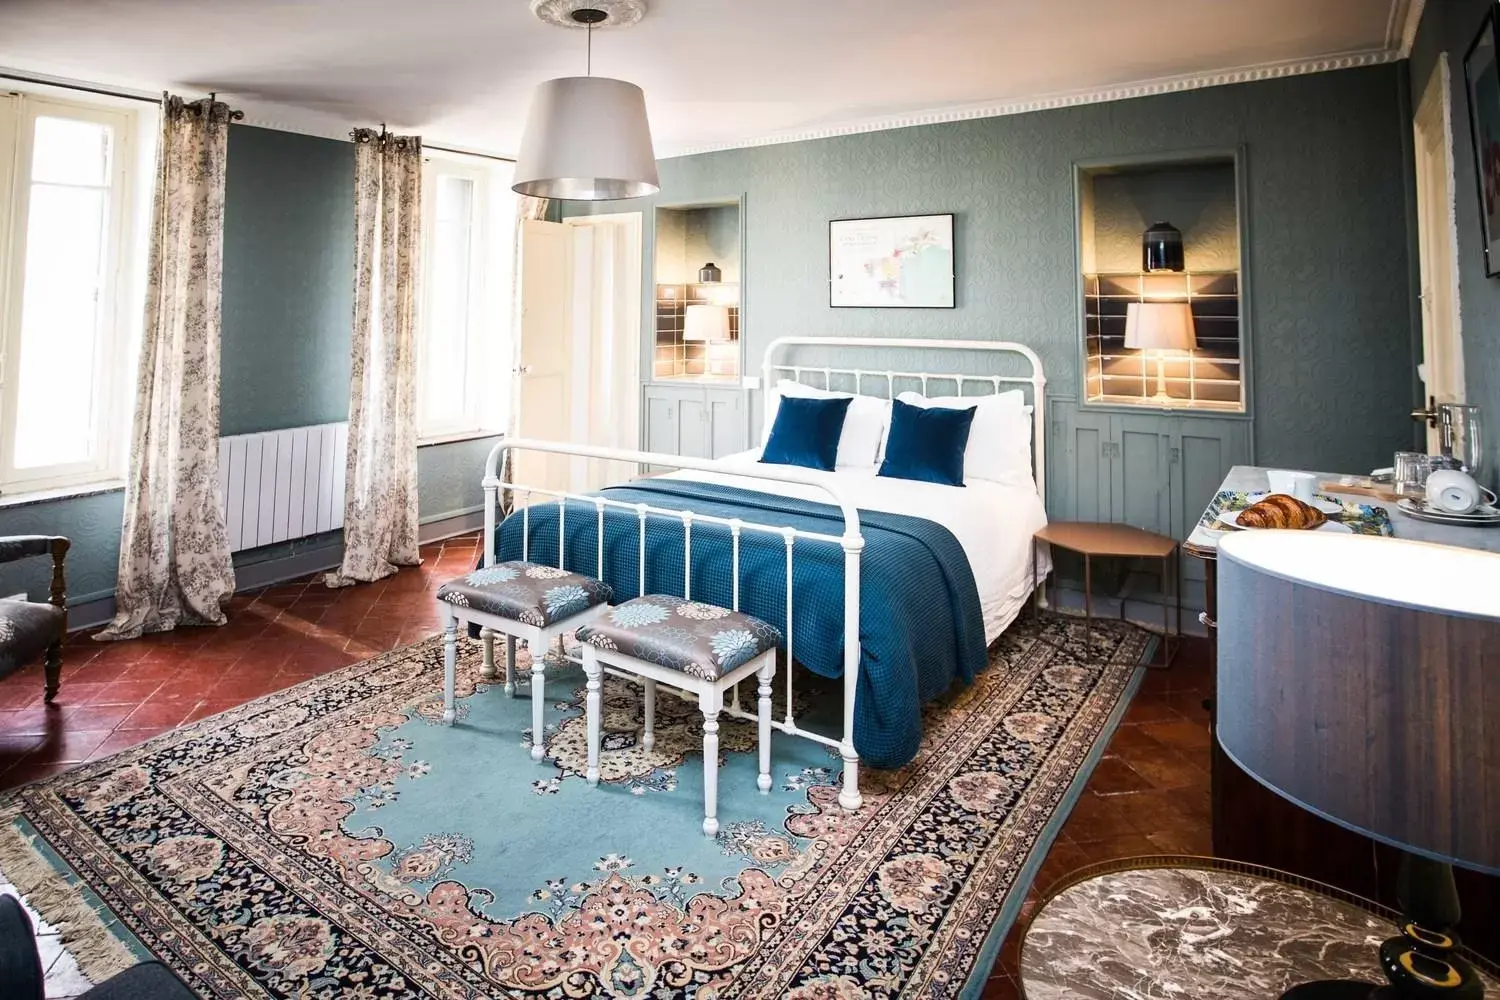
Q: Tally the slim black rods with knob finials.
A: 2